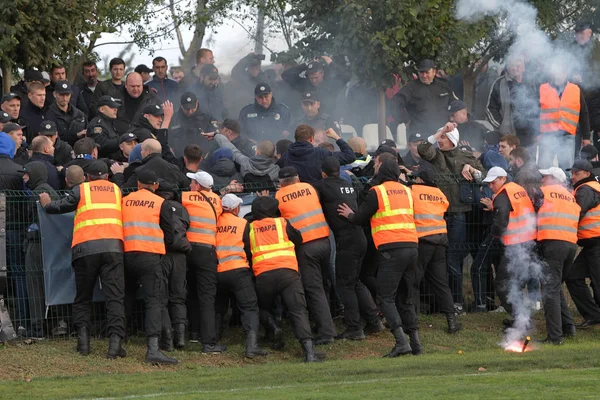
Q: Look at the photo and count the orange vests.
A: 12